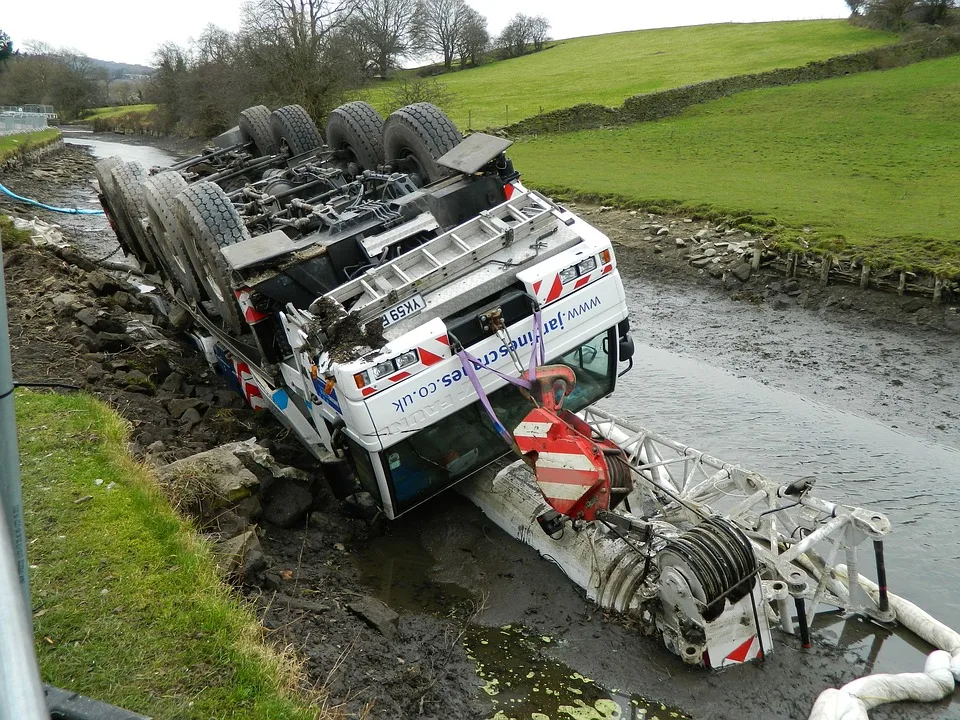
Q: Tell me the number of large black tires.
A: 8